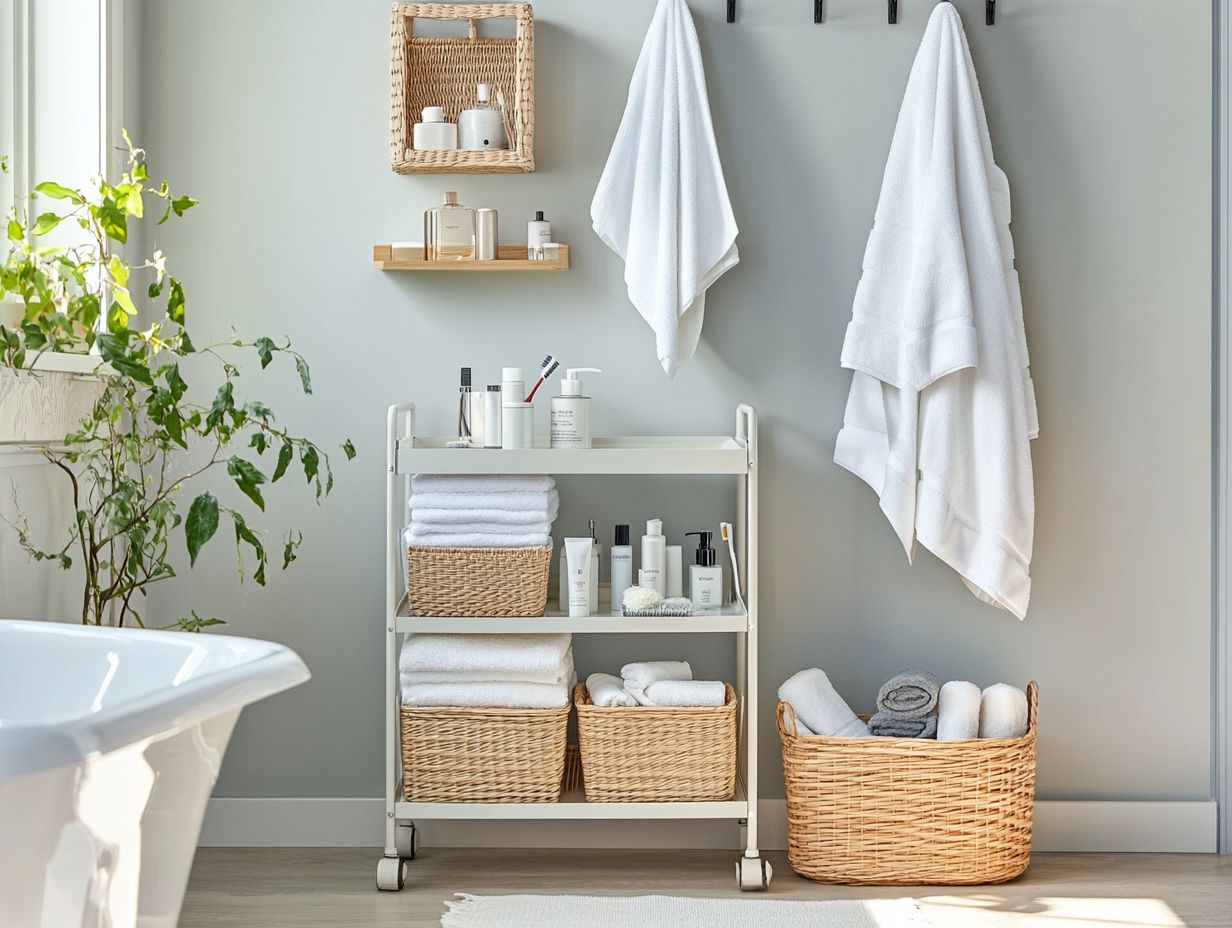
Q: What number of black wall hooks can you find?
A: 4